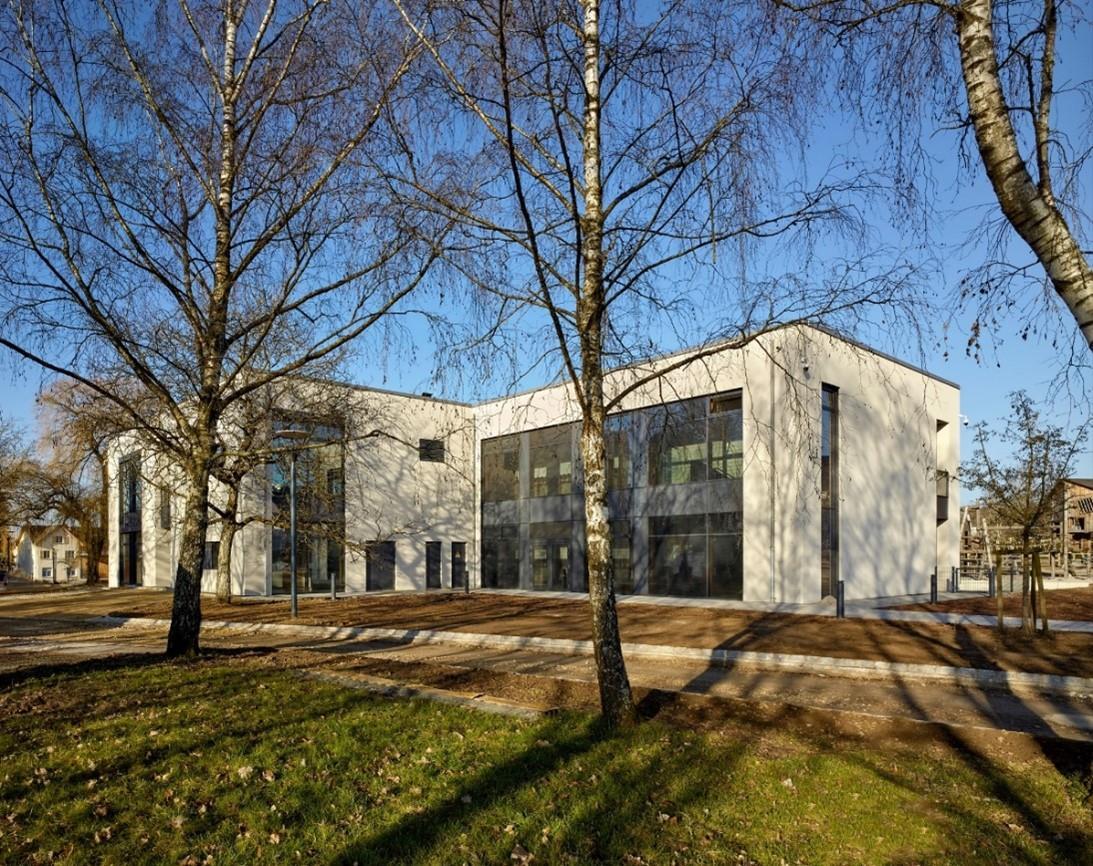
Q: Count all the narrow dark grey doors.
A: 2